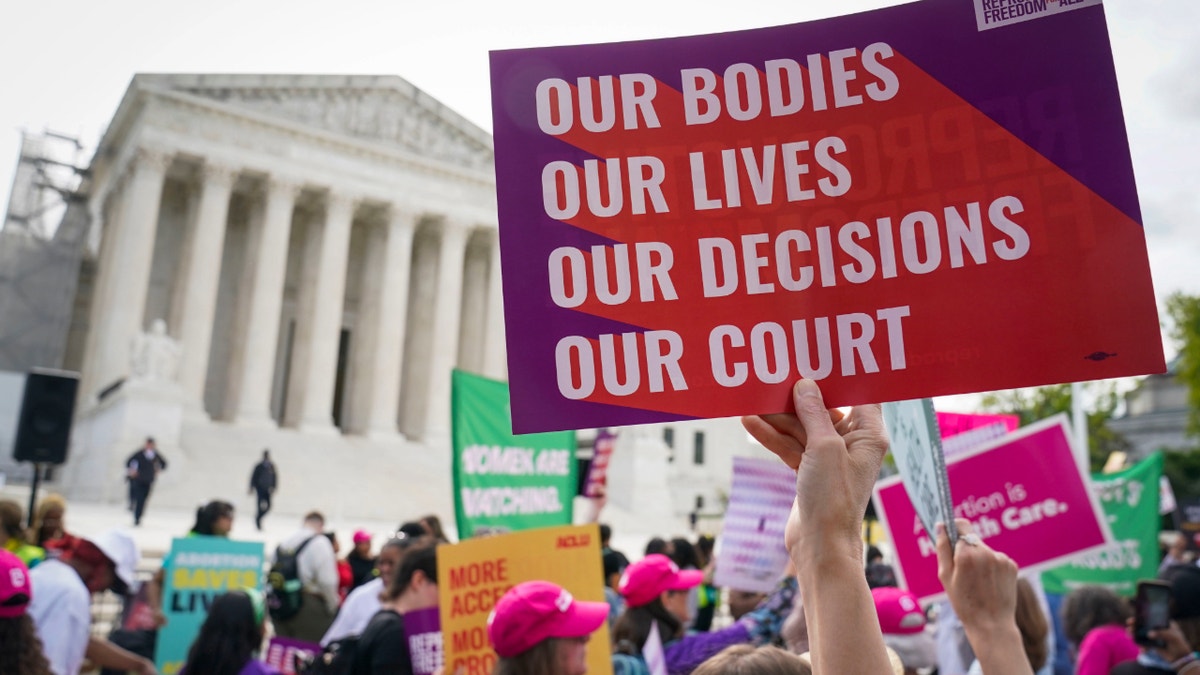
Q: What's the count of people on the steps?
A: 2